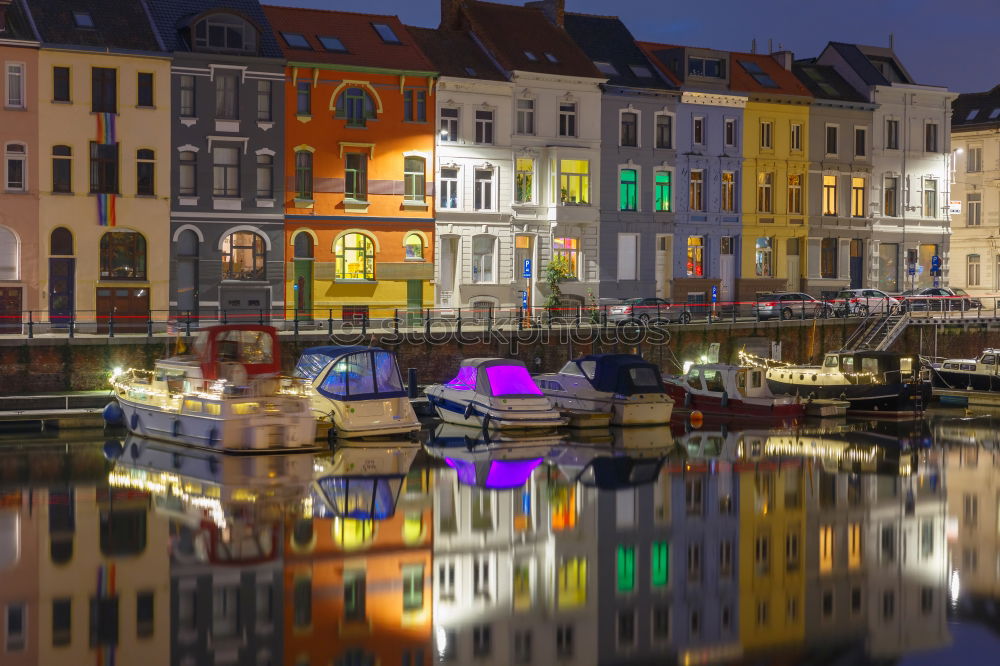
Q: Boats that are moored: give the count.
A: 7